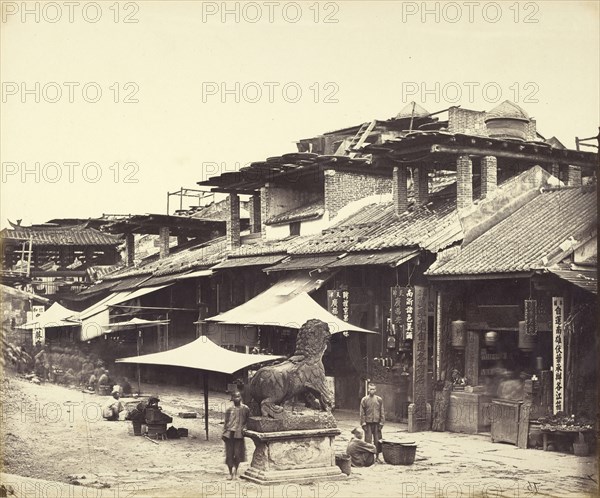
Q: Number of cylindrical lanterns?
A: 2